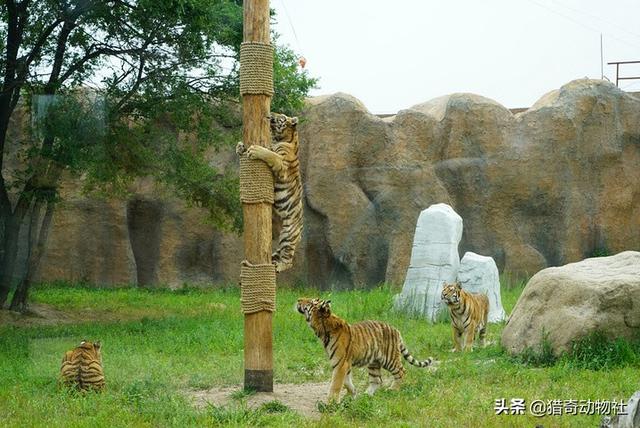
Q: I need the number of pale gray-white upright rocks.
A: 2